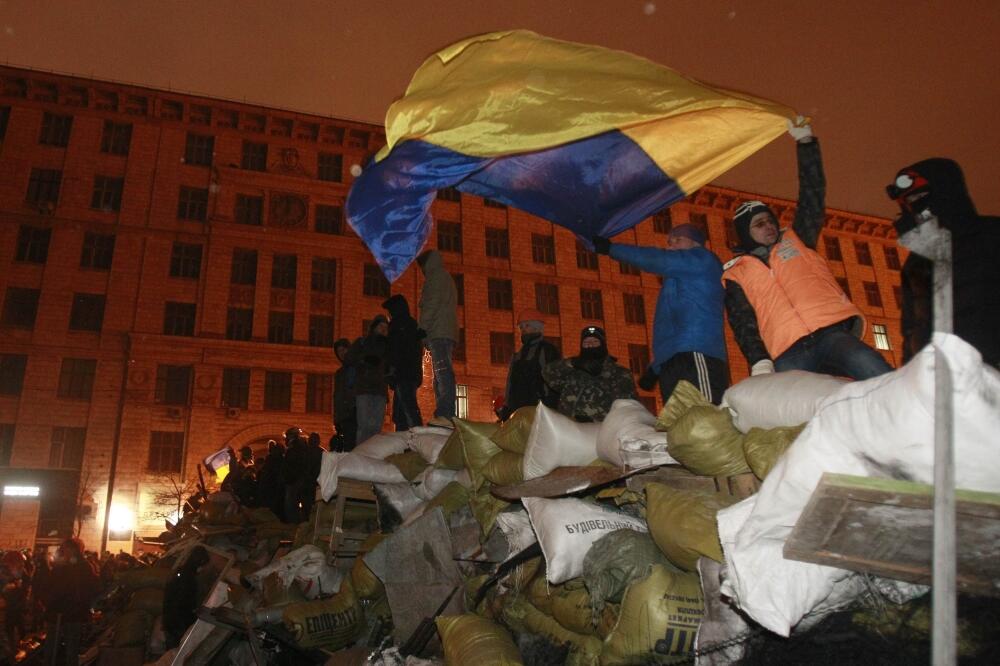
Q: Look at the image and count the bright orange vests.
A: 1